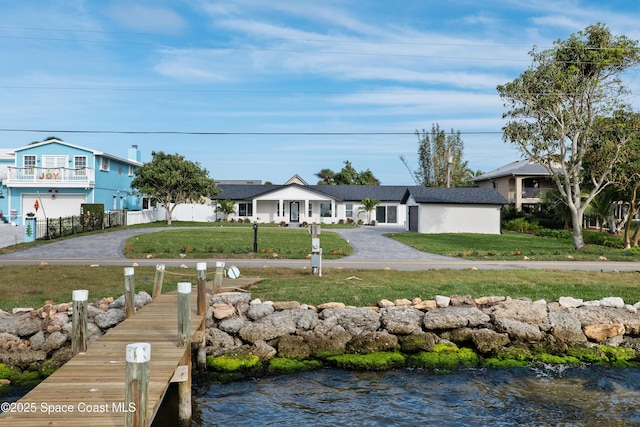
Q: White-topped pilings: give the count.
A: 7